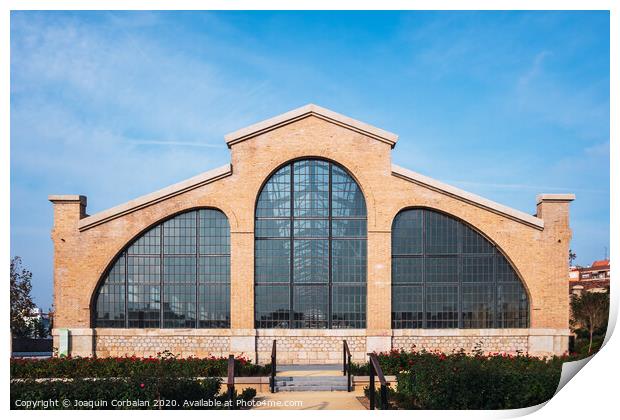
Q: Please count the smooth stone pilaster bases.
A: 4